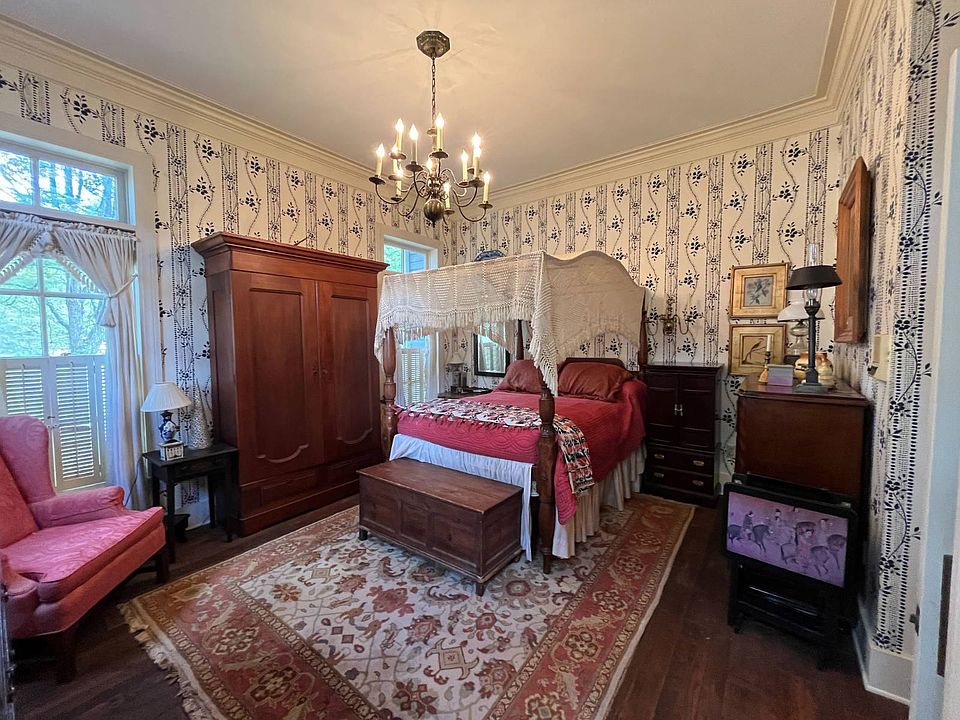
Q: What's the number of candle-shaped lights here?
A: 12